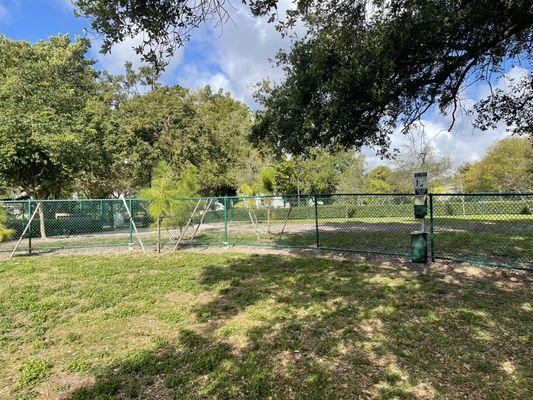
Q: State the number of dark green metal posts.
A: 5